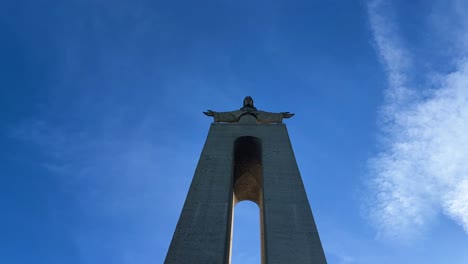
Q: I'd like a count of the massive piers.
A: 2